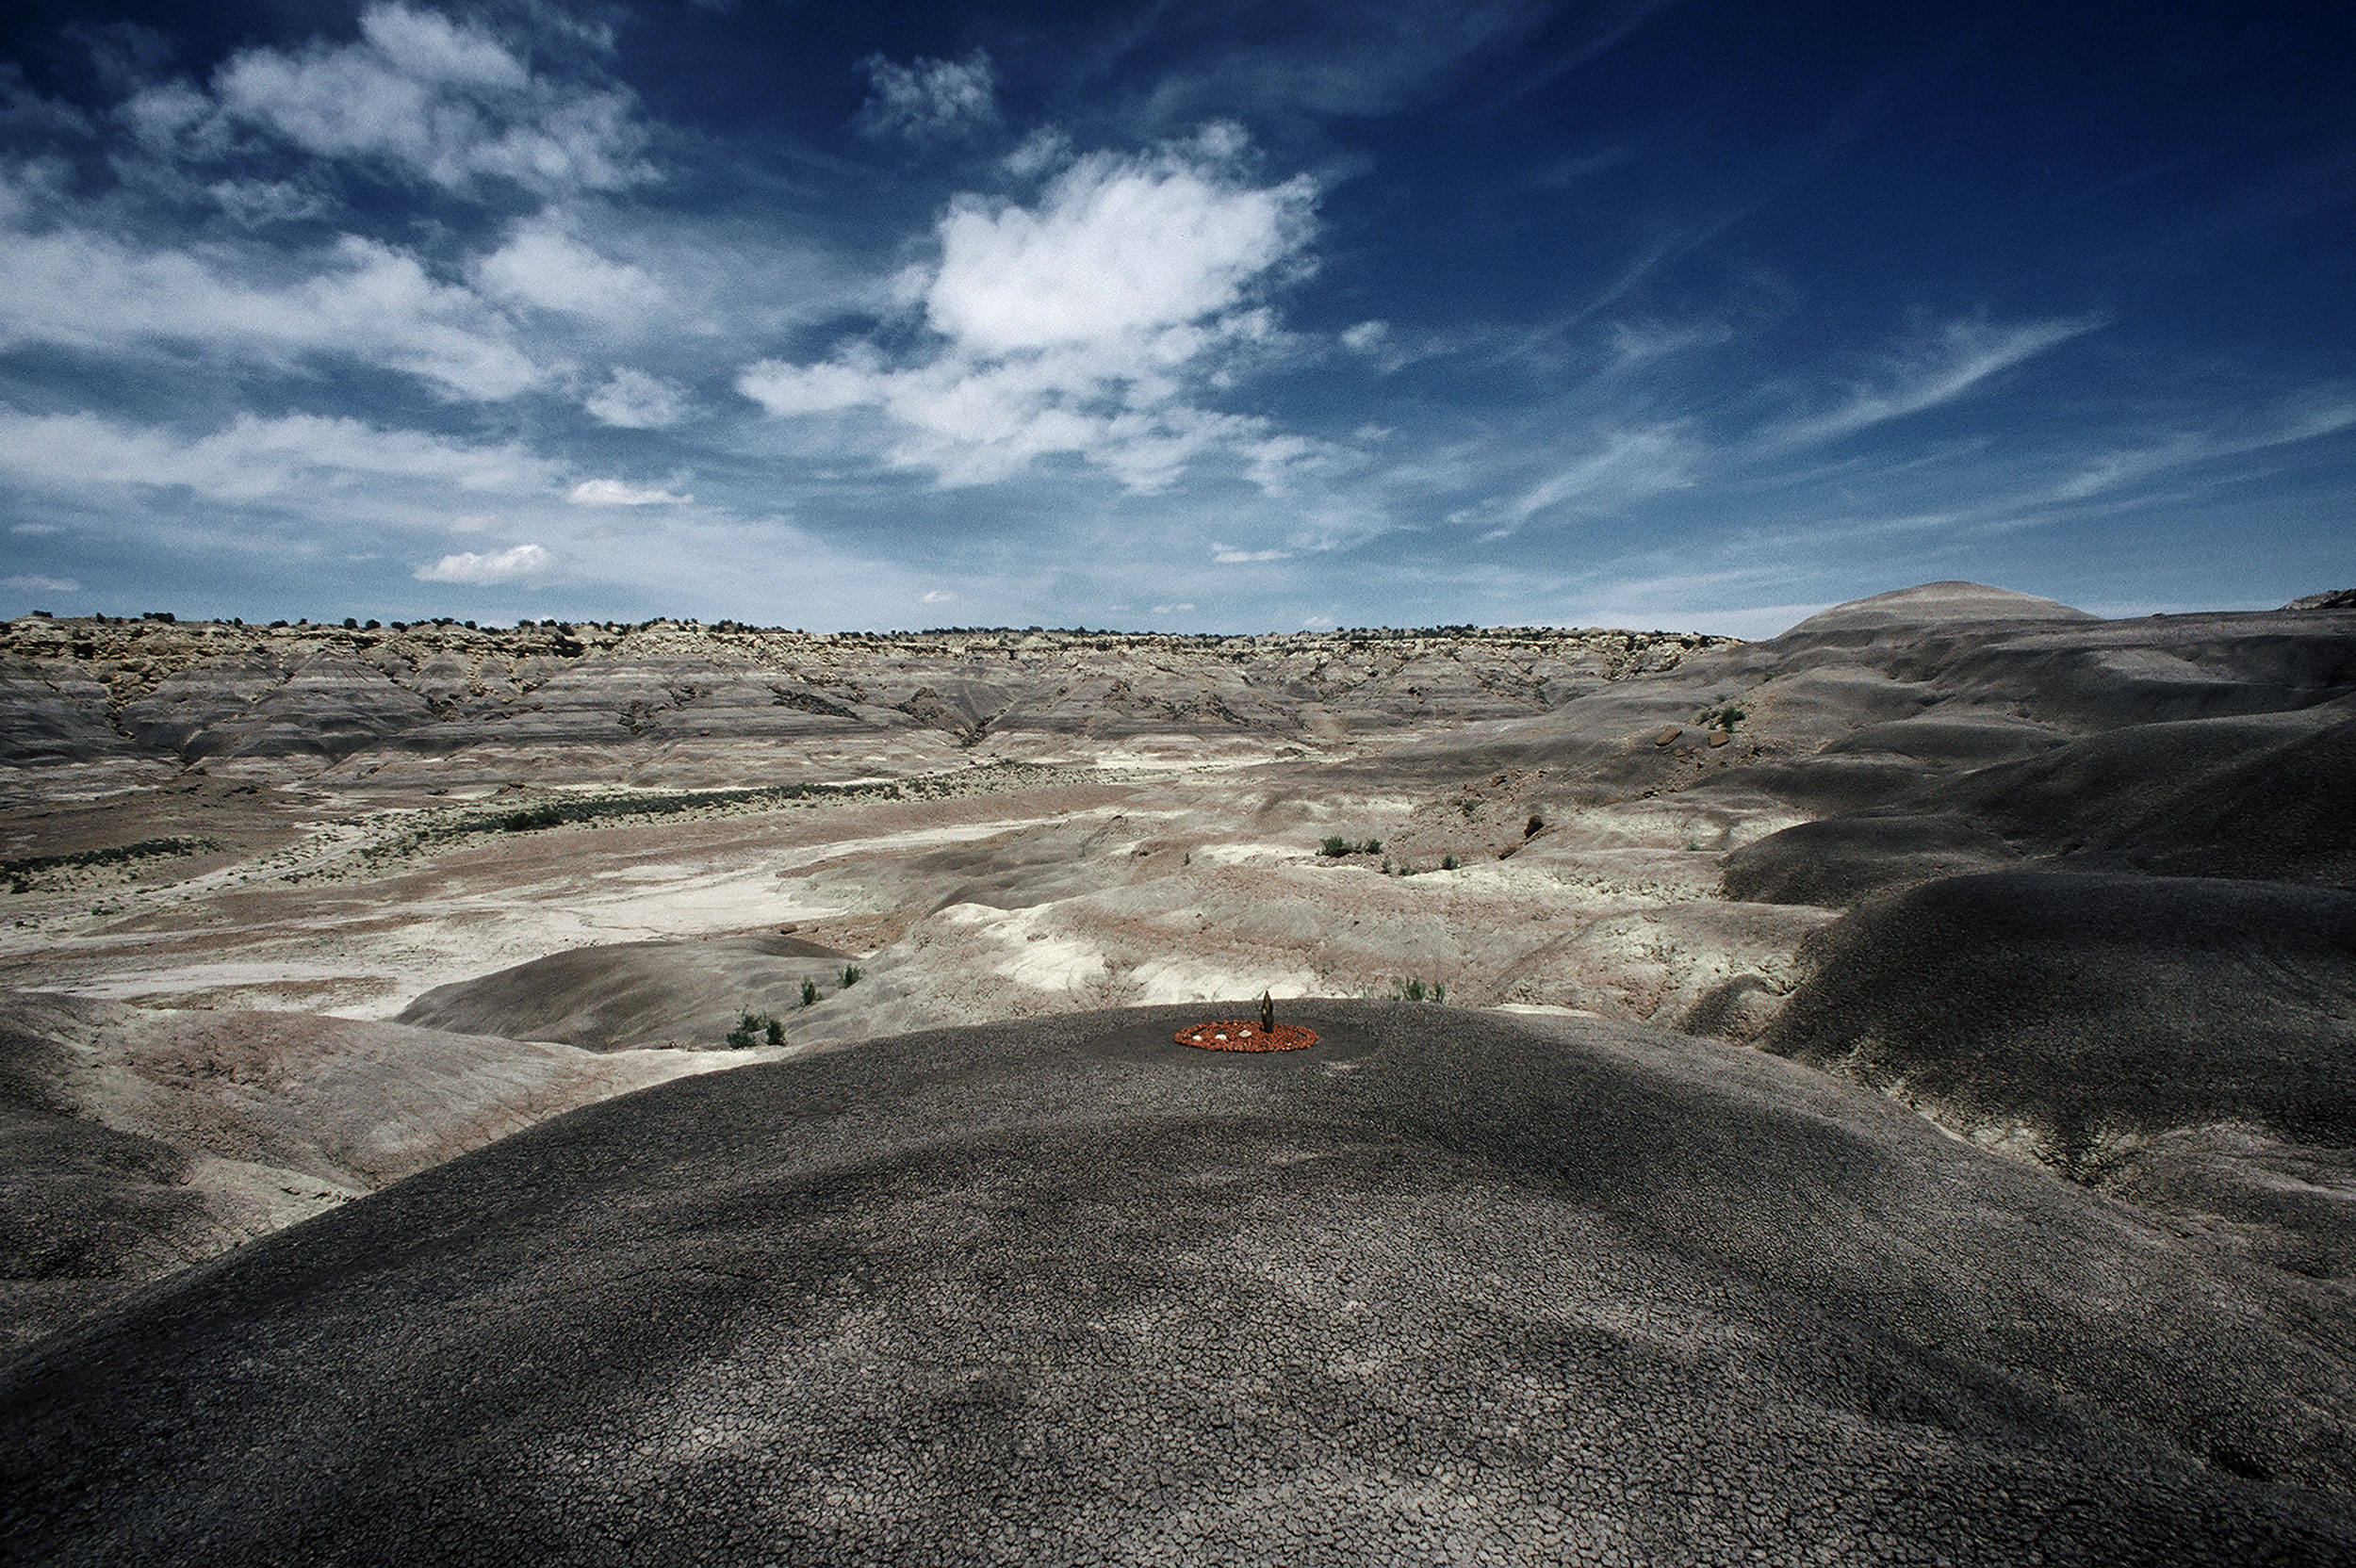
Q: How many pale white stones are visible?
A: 3